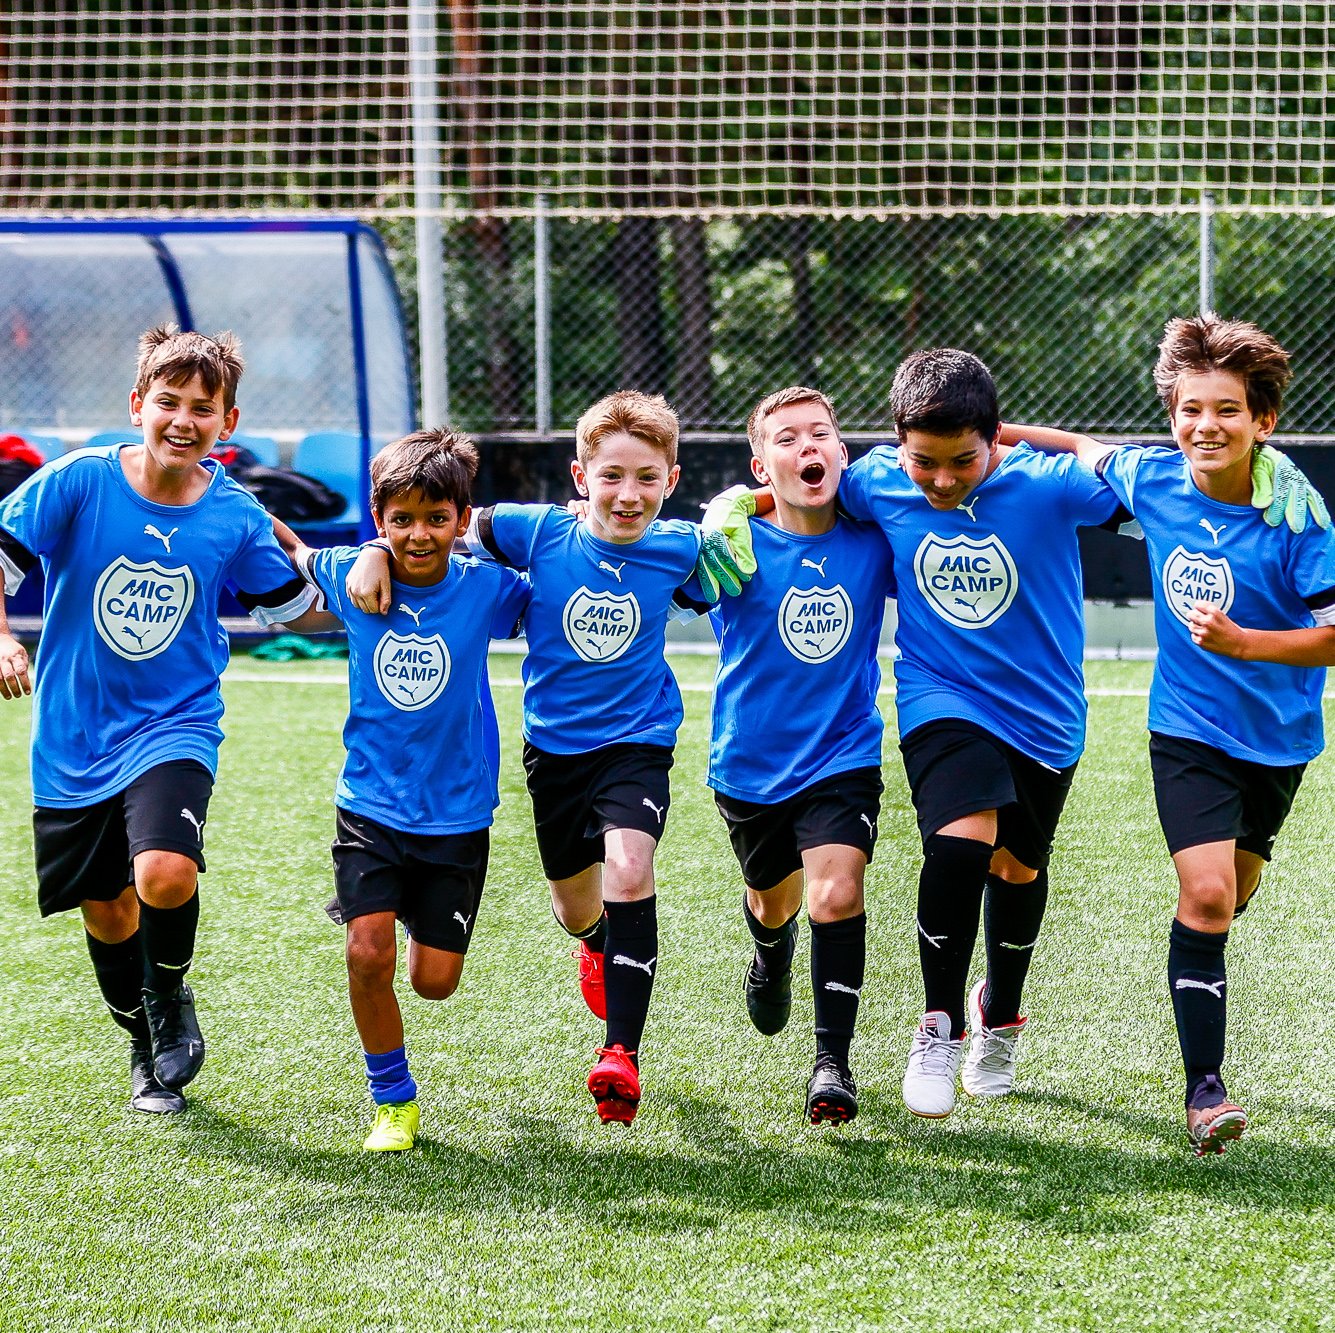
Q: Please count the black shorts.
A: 6